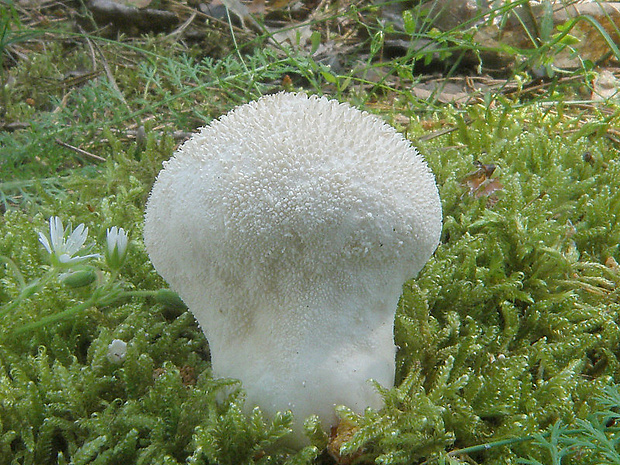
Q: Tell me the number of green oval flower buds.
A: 2